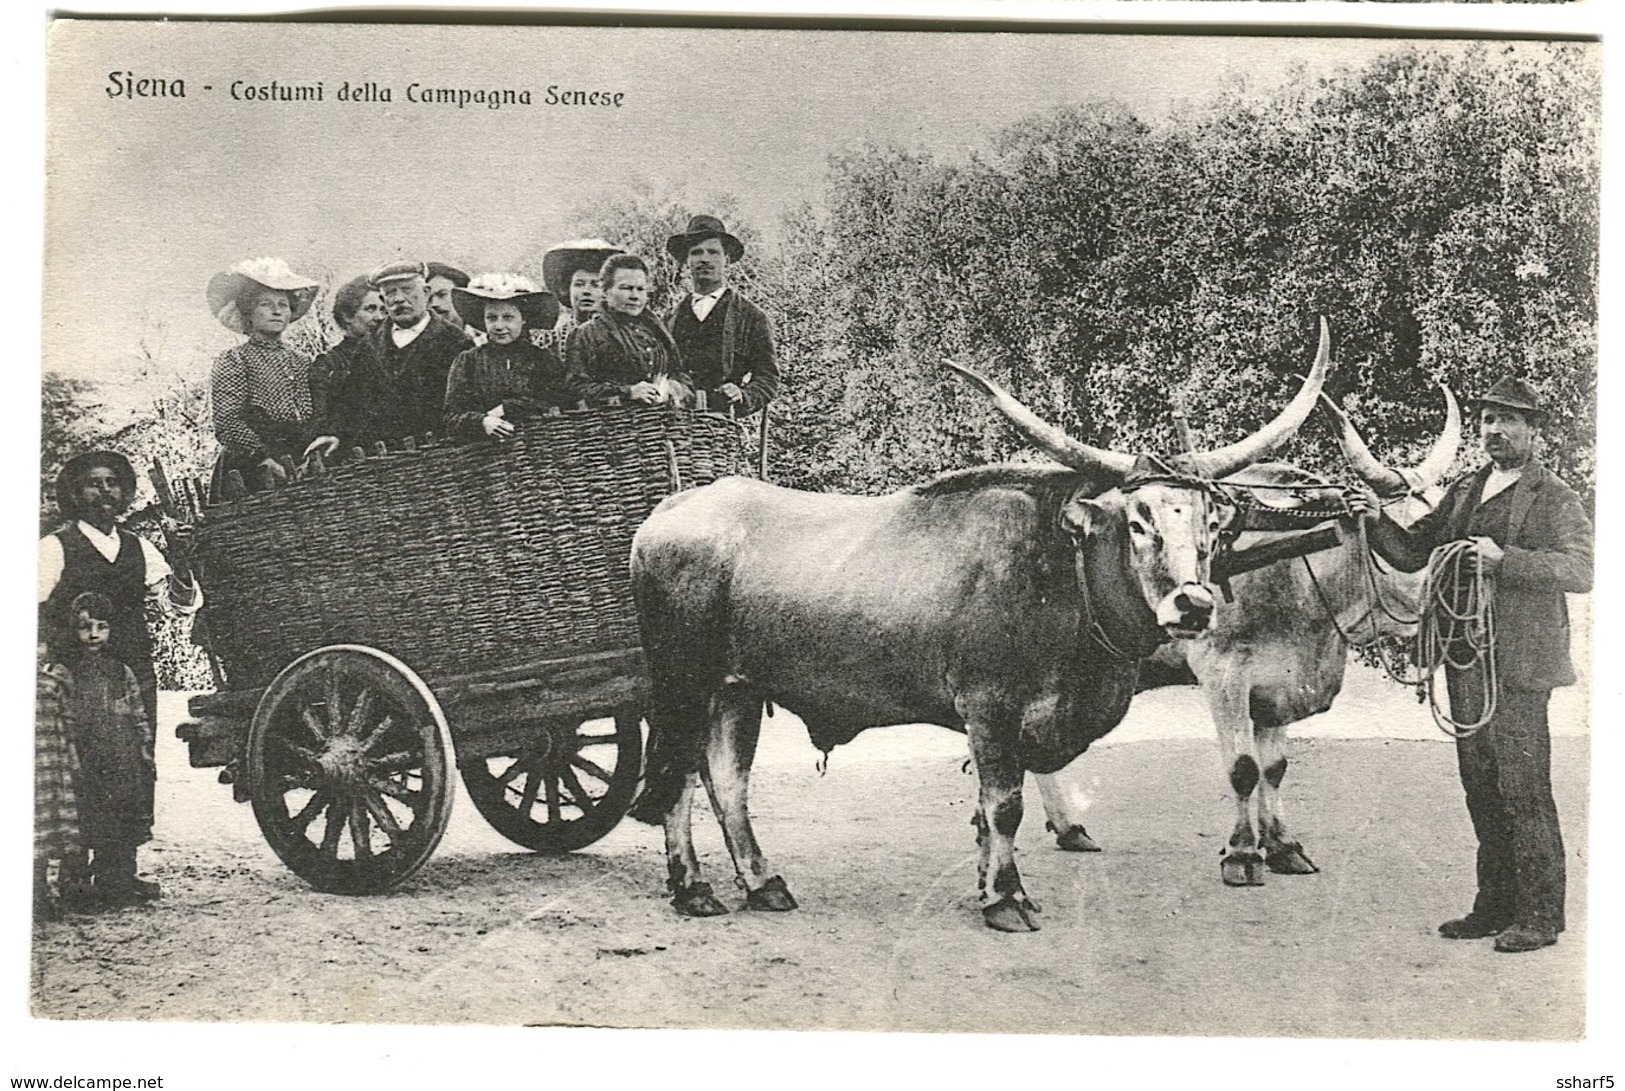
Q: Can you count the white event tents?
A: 0